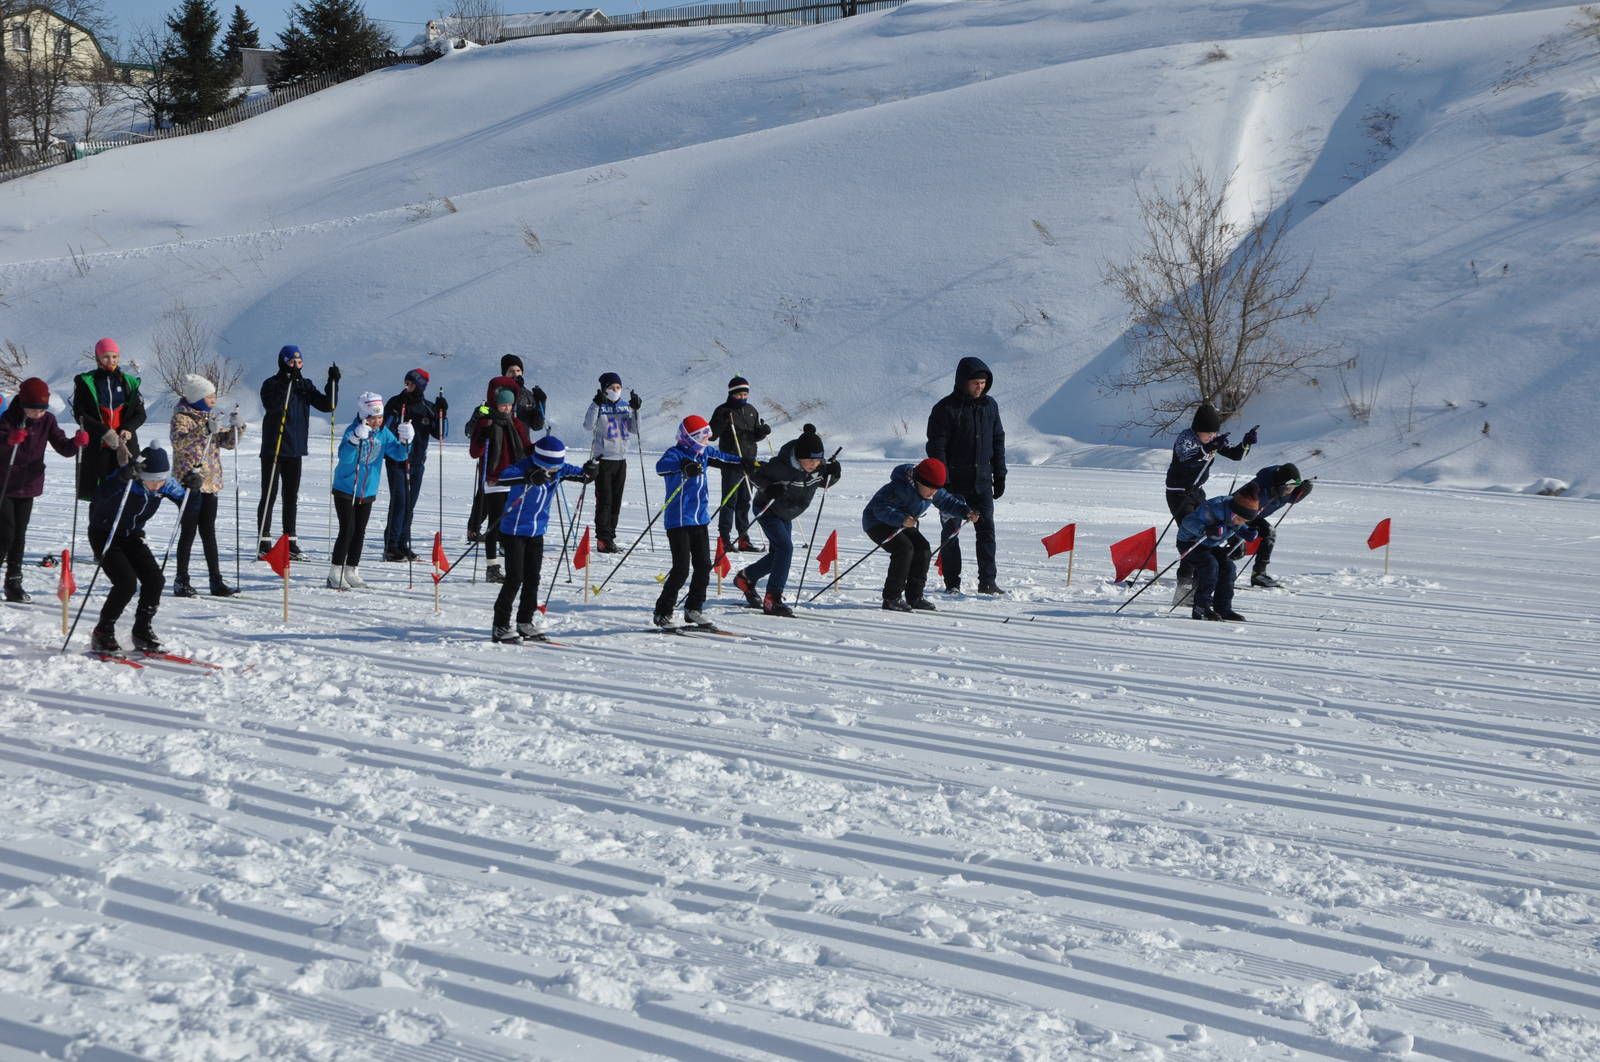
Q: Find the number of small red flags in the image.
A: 11